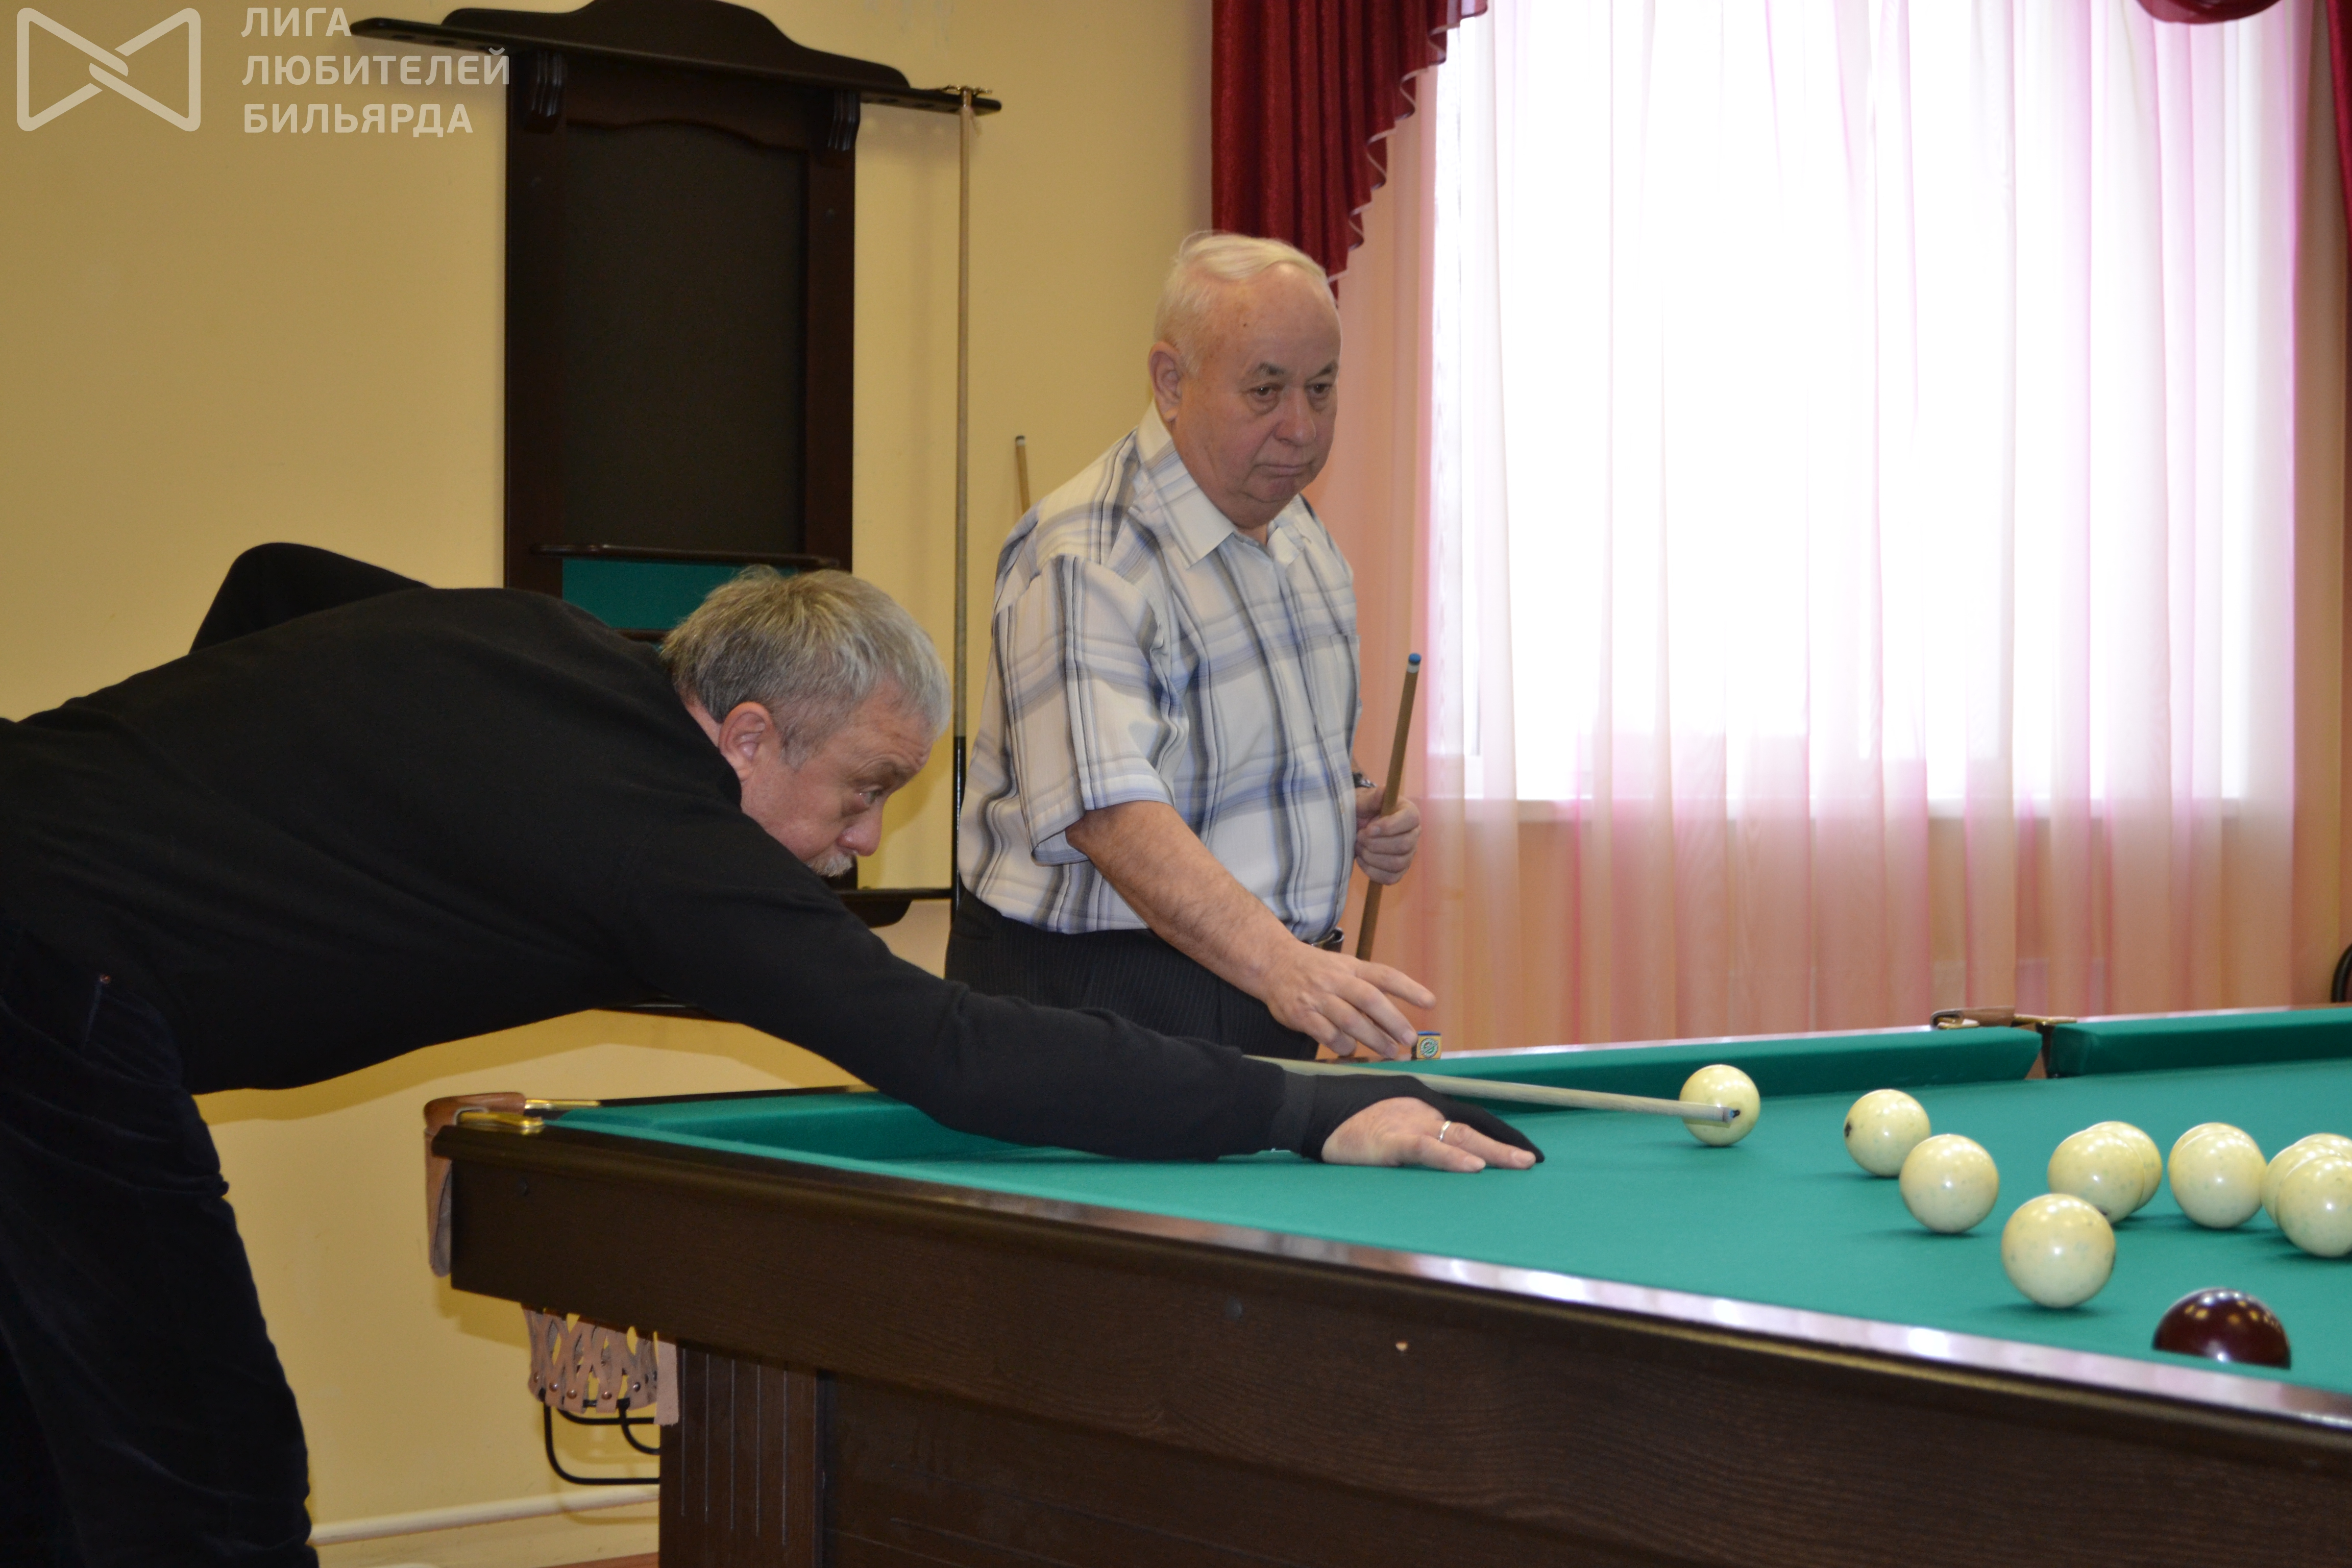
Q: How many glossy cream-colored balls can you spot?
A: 11